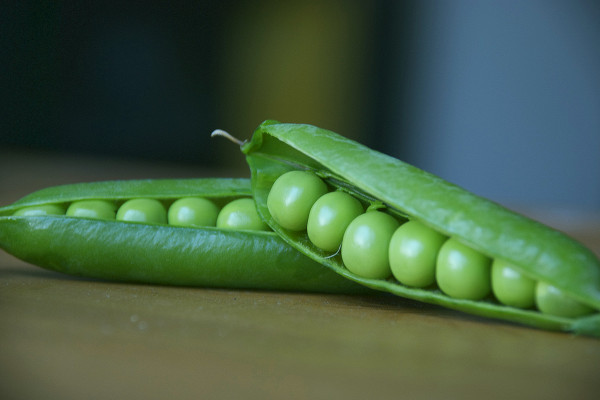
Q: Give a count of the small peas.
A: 12